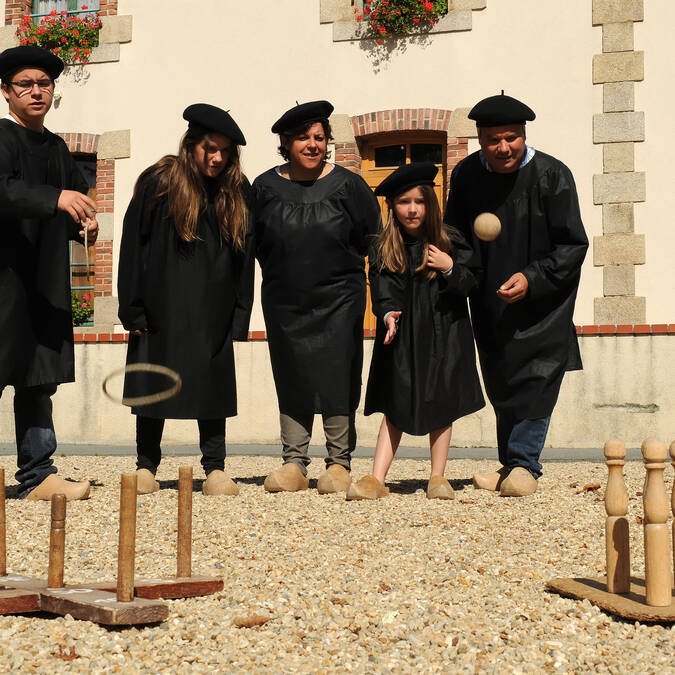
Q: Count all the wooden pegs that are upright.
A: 7